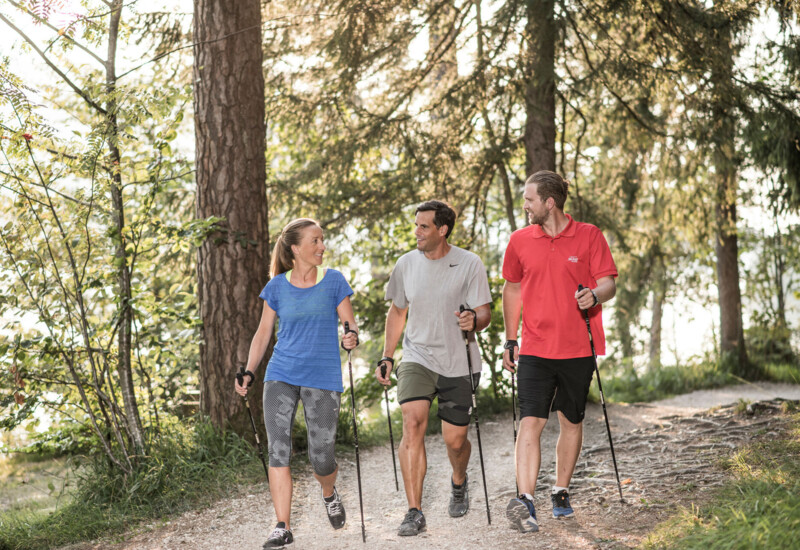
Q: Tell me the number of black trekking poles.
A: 6